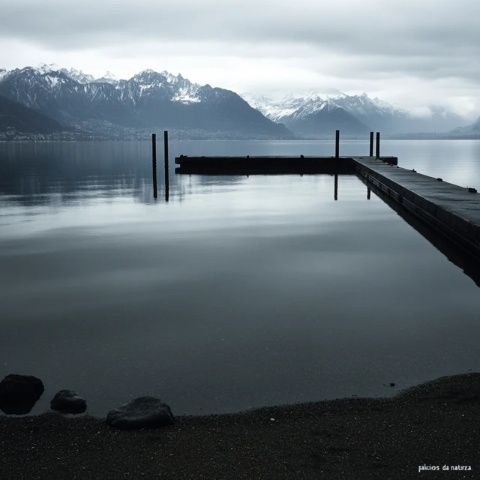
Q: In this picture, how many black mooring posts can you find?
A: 5